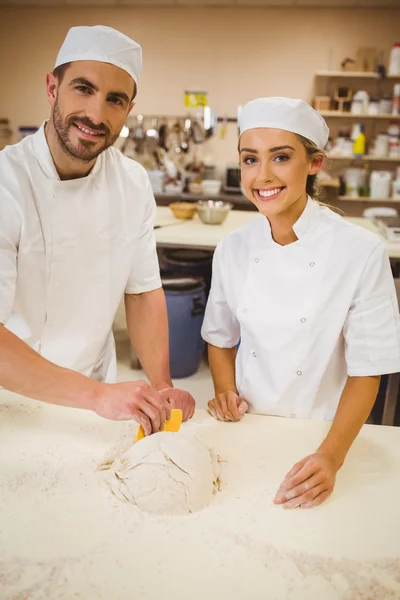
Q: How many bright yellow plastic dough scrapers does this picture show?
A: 1